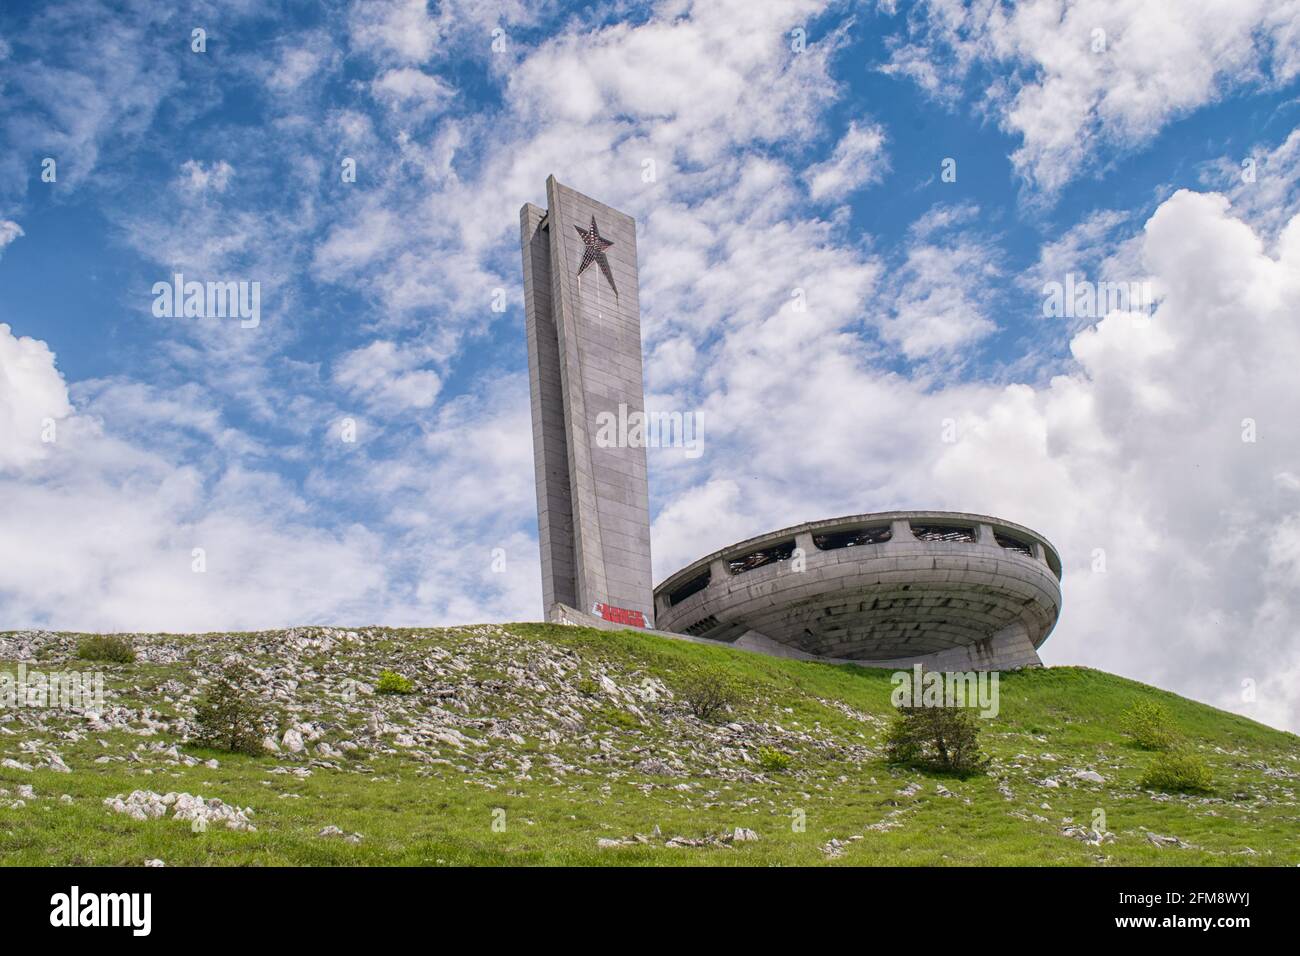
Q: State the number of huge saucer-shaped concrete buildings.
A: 1